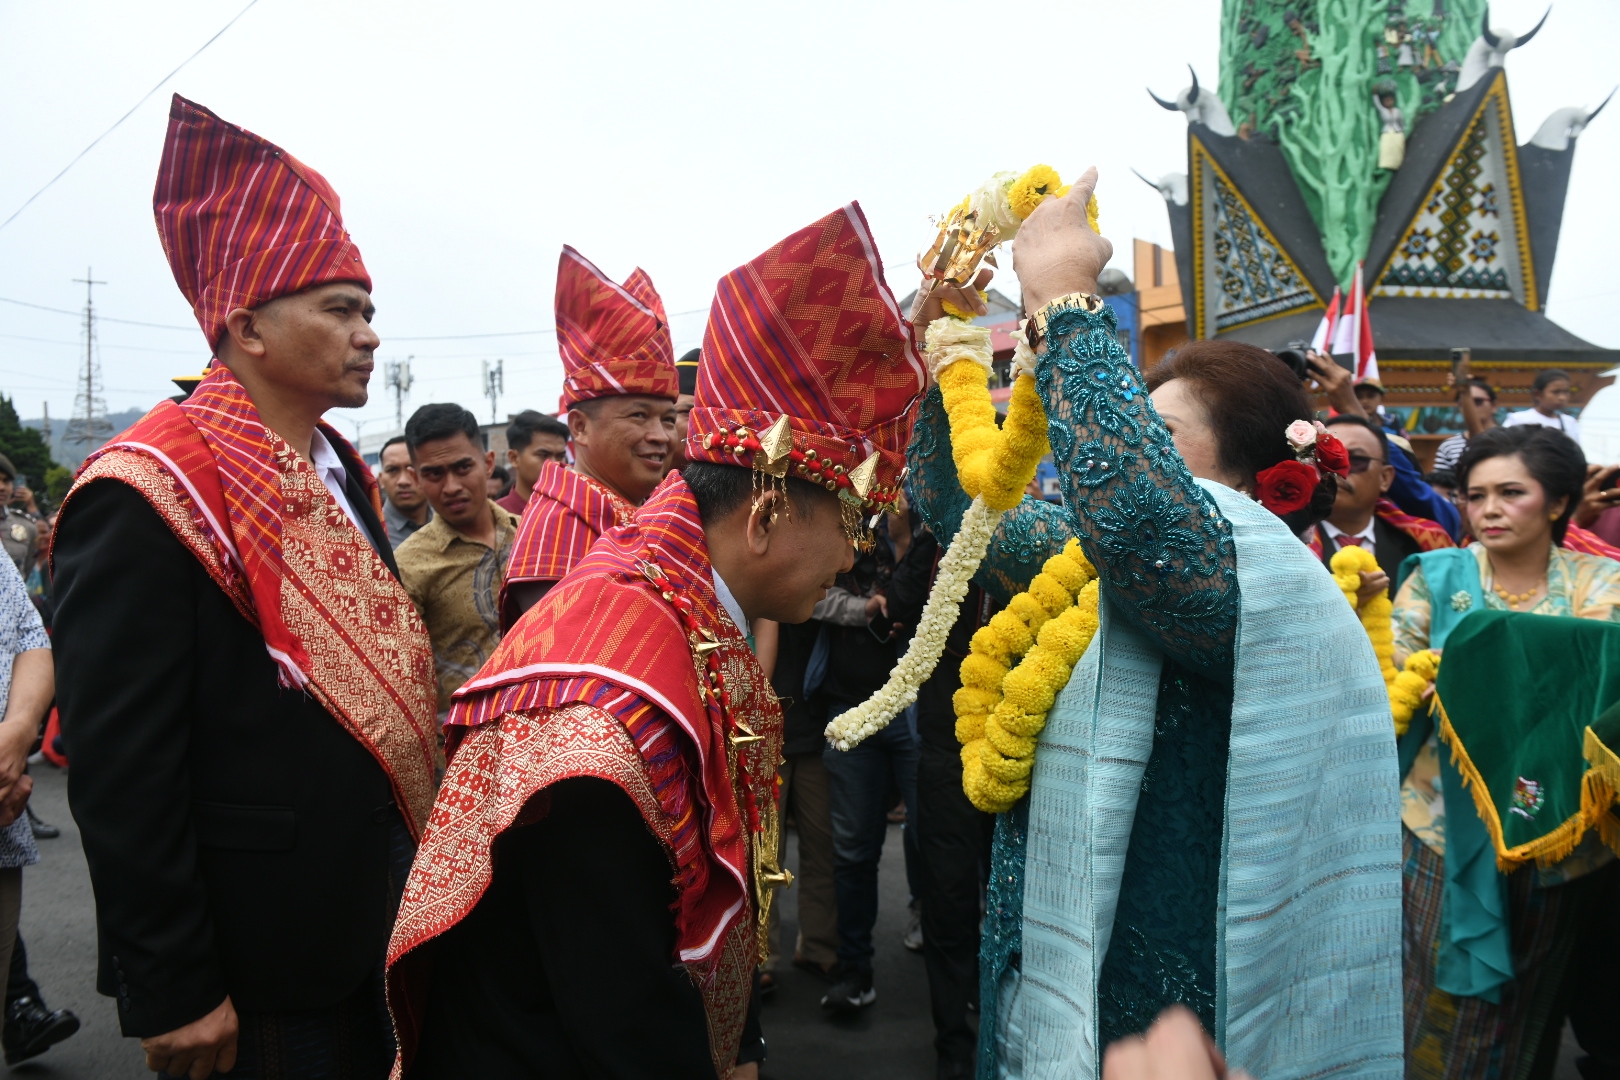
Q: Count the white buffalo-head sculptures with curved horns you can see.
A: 4